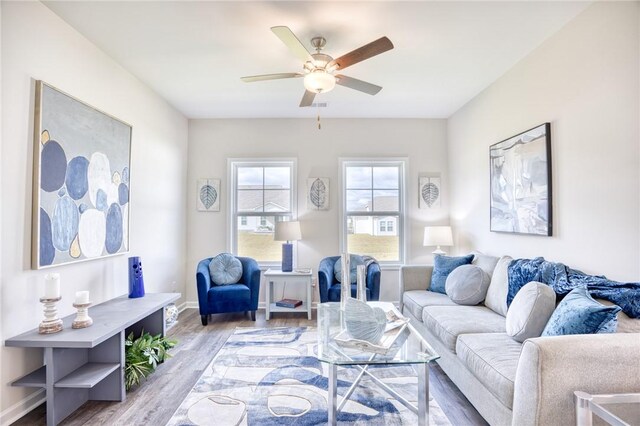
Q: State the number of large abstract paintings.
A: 2